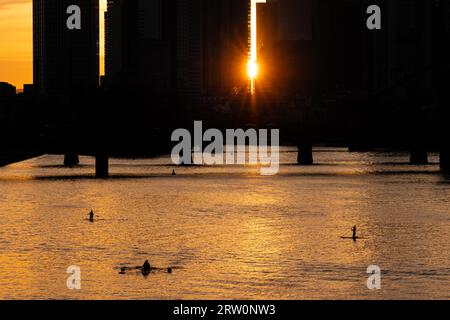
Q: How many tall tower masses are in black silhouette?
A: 3